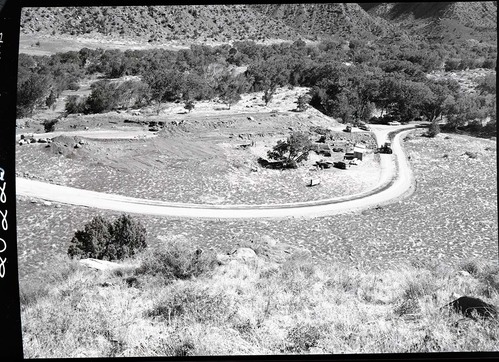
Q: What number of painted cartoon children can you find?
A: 0